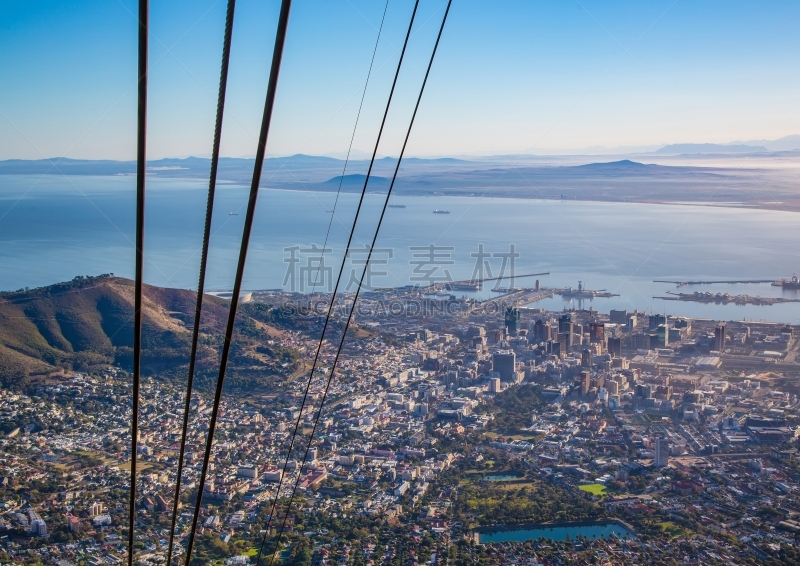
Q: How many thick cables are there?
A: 3